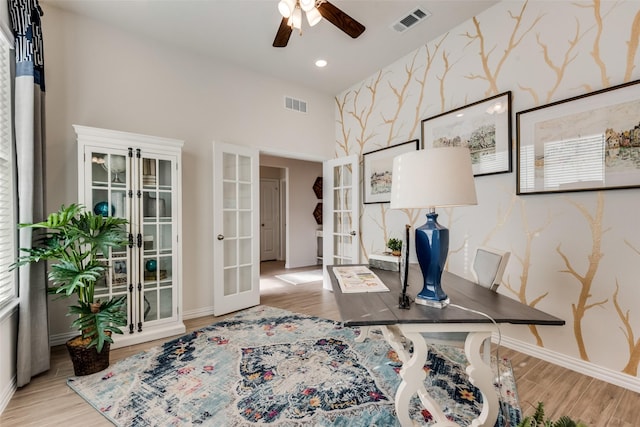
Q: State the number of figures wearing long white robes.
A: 0